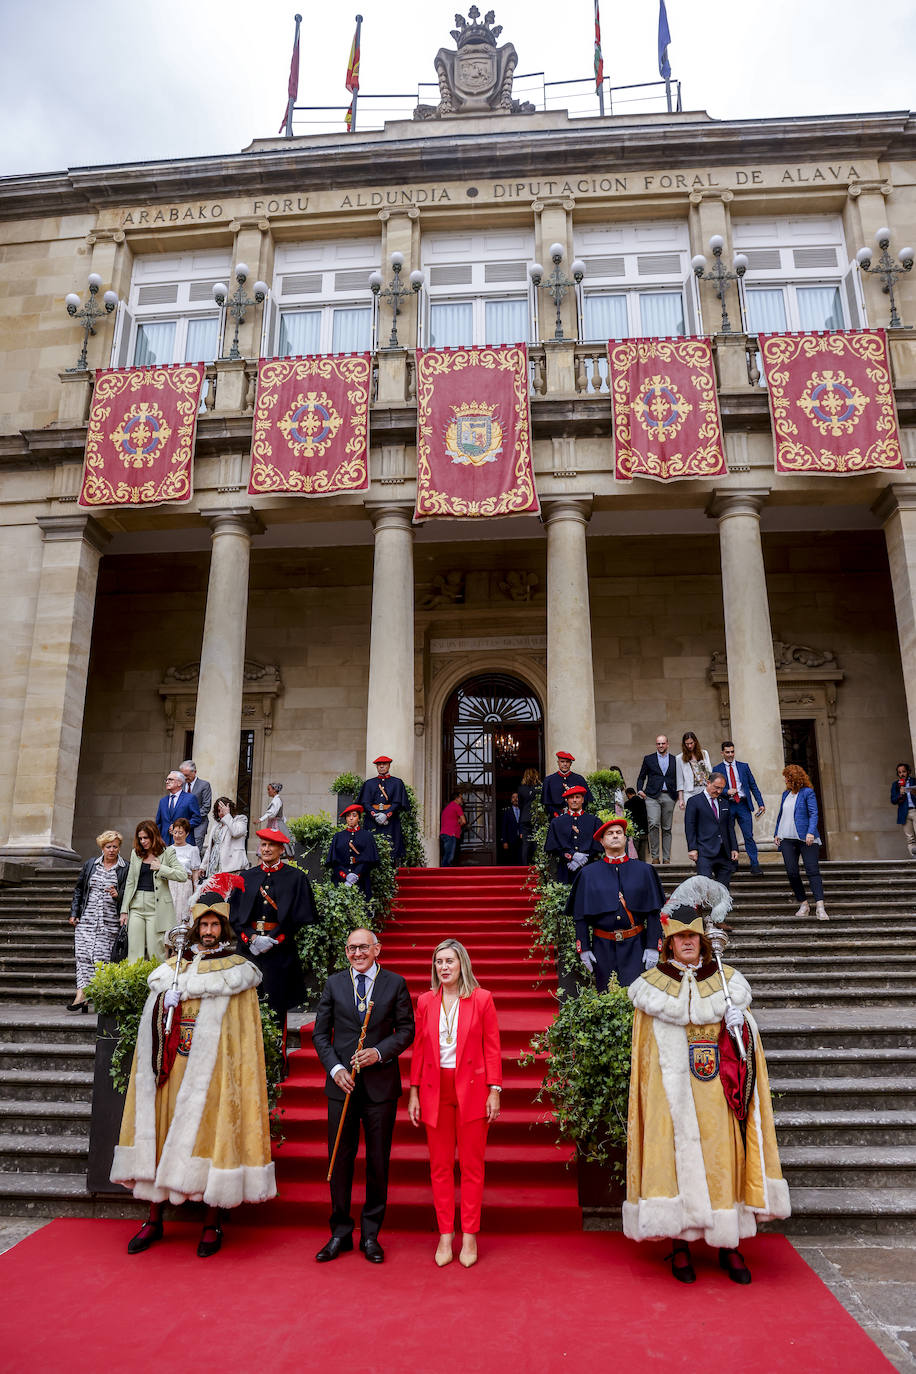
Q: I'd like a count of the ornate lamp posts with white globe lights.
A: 6